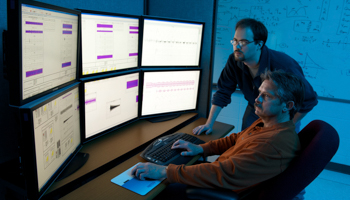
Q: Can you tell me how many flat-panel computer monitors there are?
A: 6